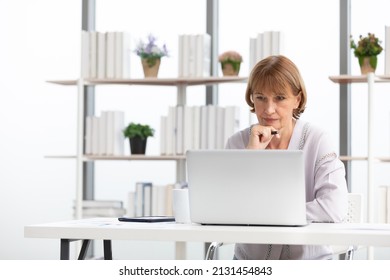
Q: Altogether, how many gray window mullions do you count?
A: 3